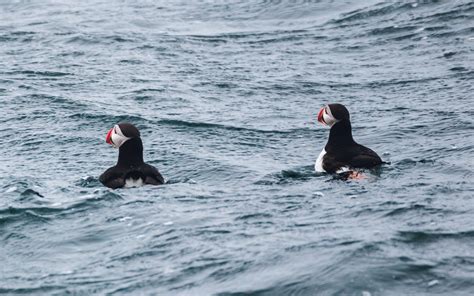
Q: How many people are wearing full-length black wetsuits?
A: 0